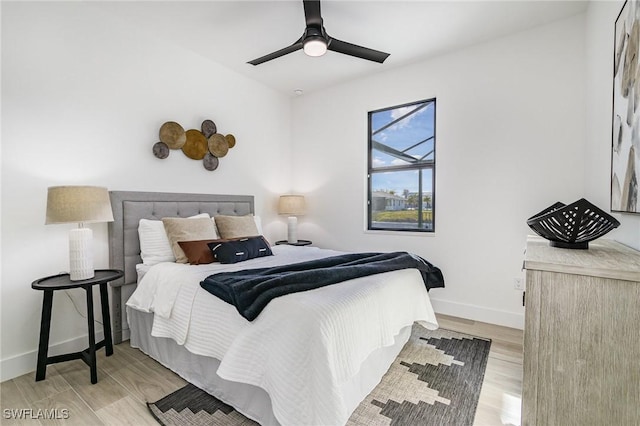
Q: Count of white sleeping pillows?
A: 2